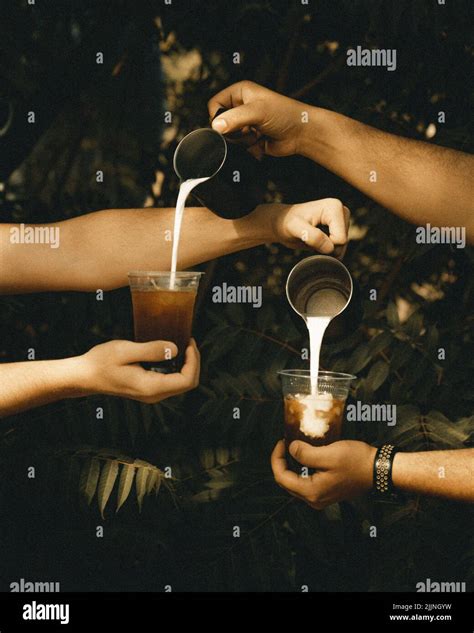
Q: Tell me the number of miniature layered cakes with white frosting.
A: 0